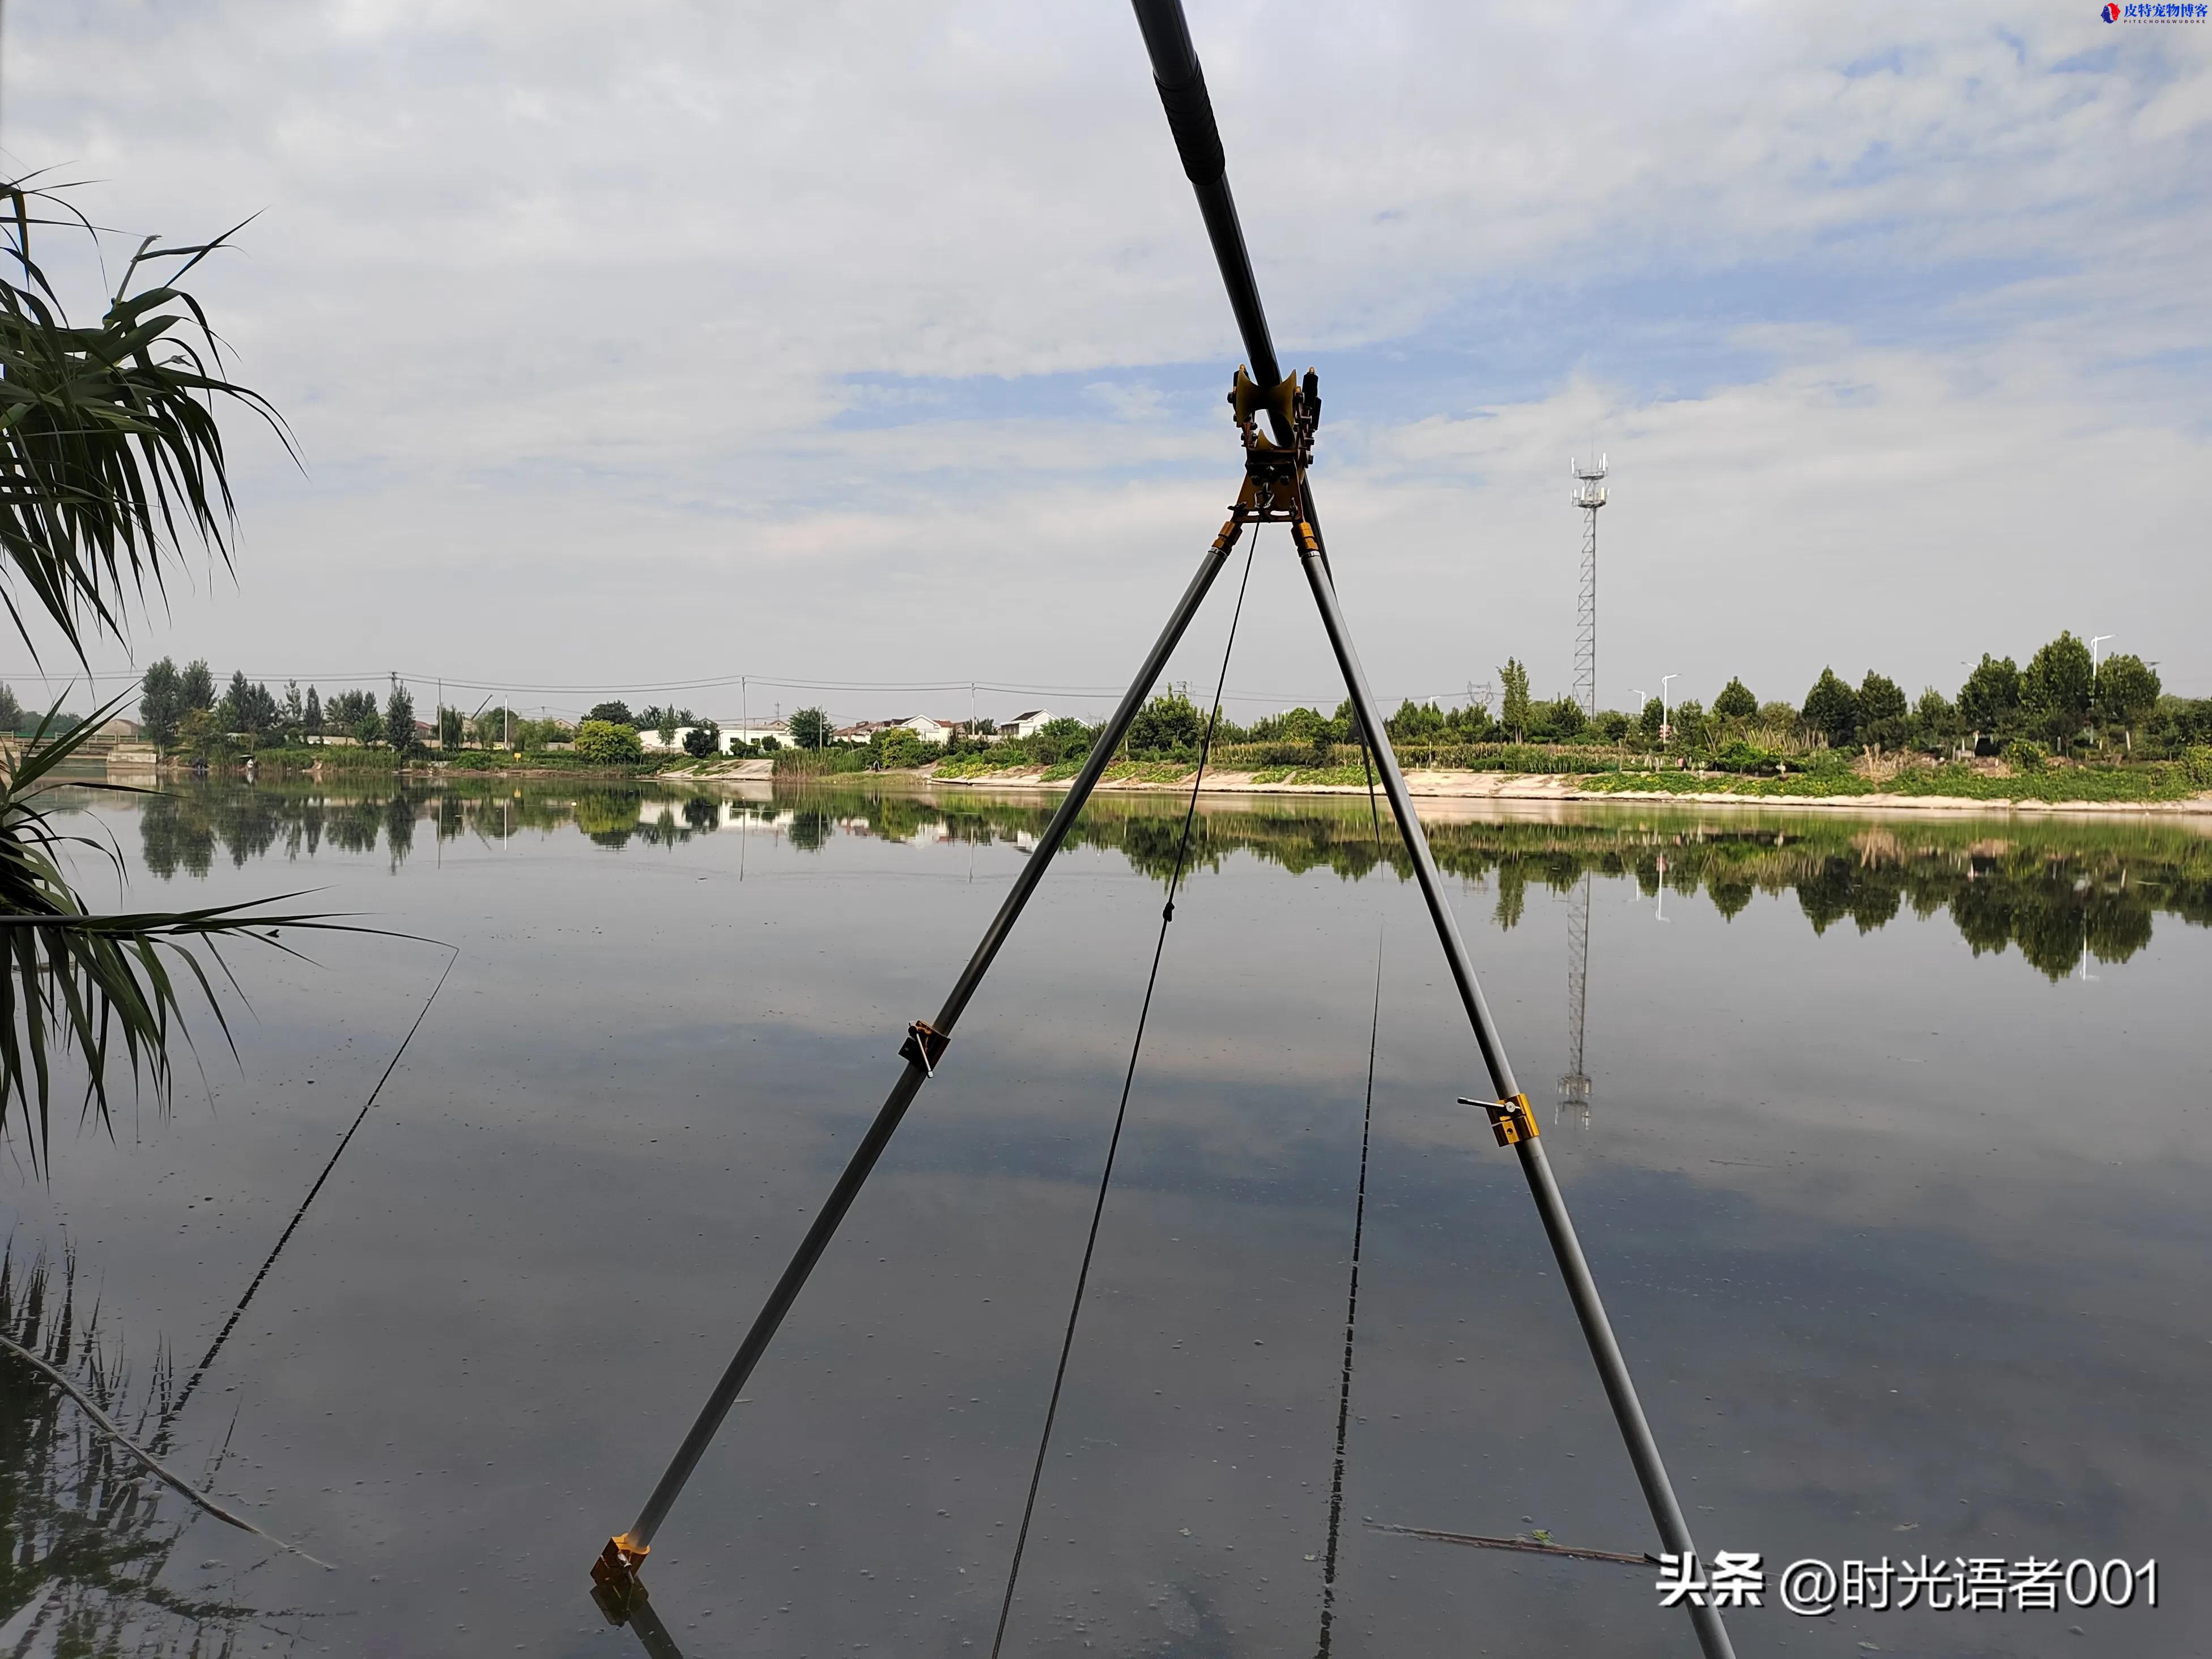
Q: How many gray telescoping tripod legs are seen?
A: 2